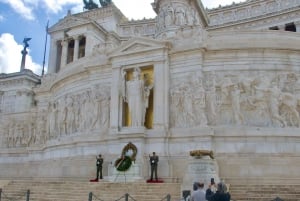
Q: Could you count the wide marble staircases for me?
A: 1